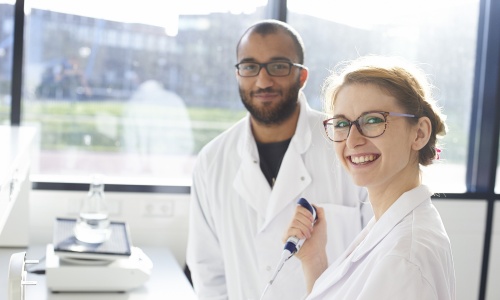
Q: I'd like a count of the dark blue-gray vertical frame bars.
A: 3